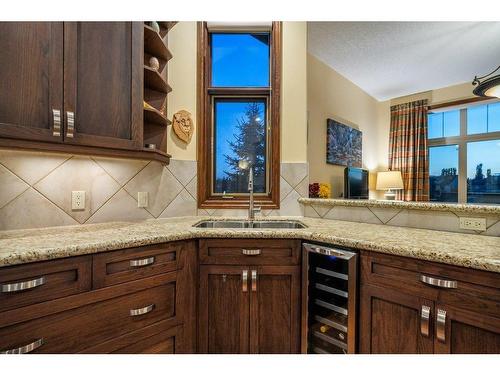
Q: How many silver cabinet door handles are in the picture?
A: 6